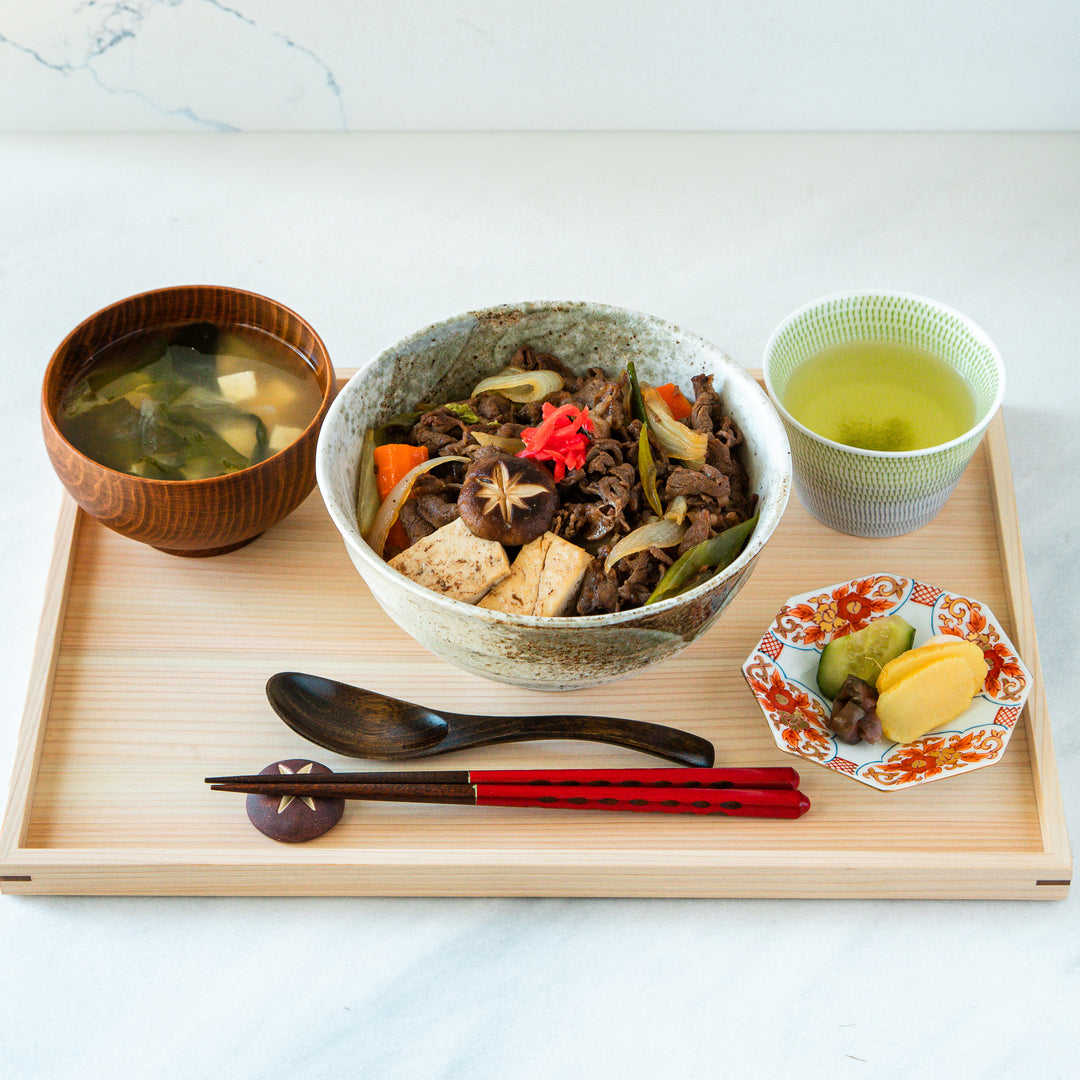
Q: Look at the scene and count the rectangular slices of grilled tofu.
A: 2